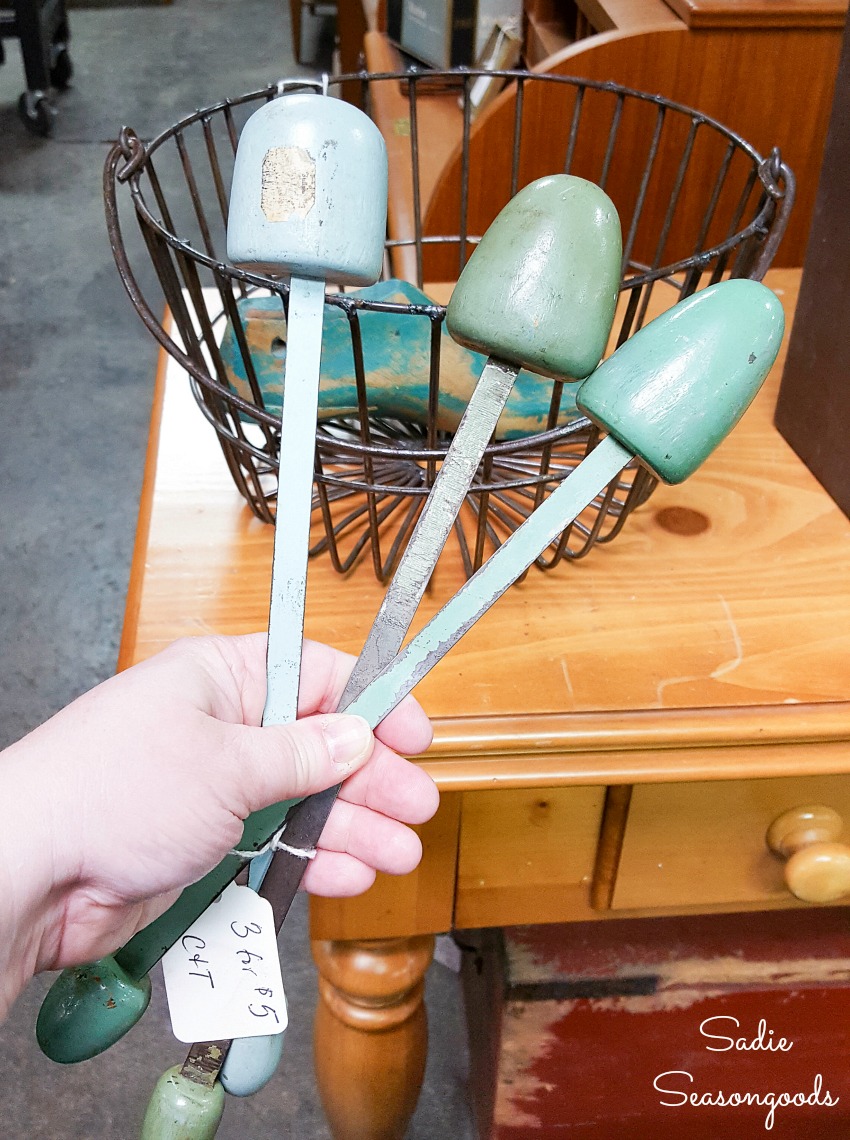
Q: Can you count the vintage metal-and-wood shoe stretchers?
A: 3